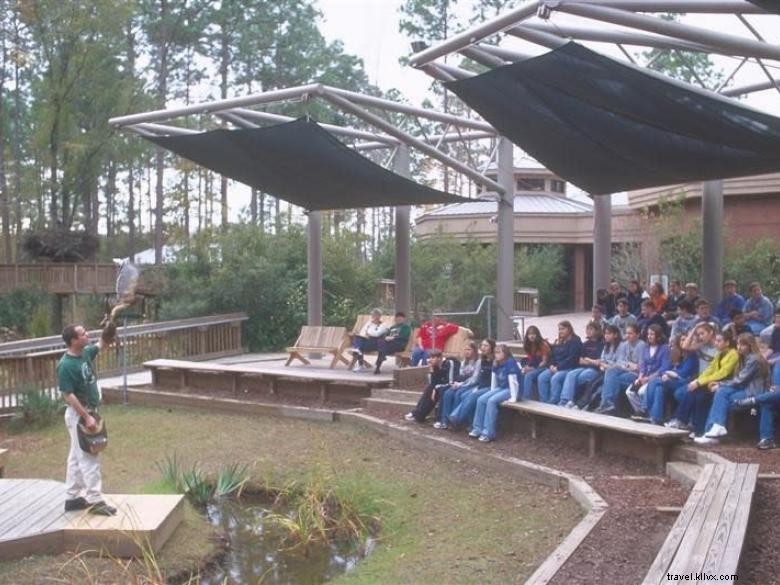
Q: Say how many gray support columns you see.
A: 5